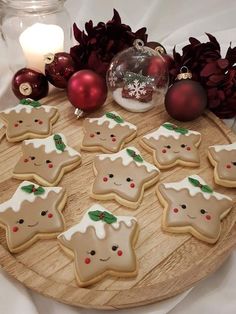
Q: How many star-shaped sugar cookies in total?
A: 9